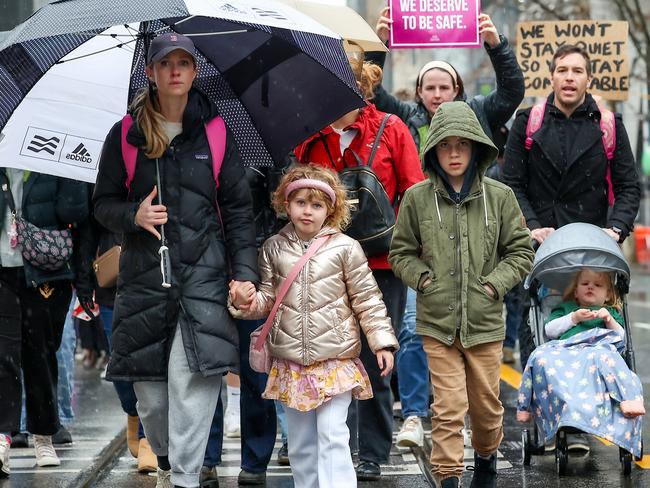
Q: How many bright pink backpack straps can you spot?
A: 4